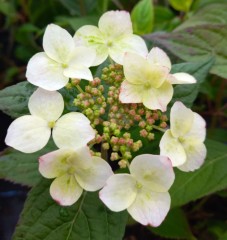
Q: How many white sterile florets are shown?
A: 7